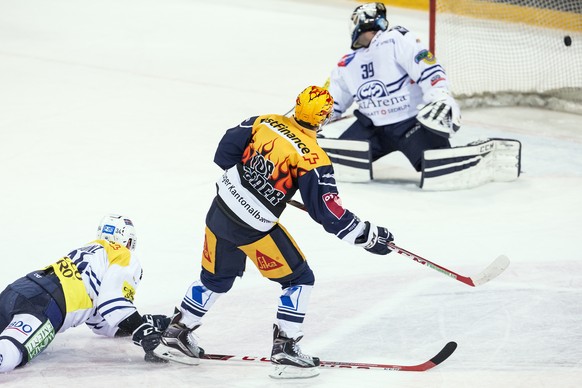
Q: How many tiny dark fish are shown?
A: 0